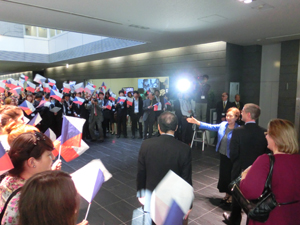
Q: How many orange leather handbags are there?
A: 0